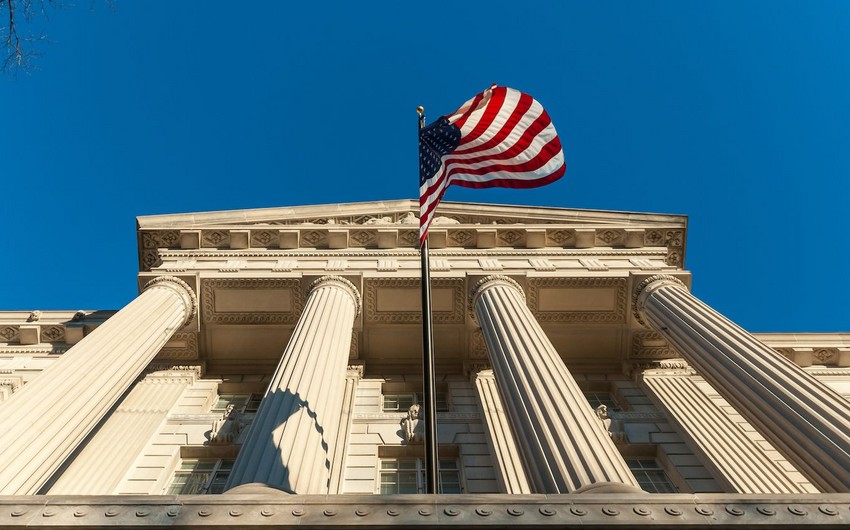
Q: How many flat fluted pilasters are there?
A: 4